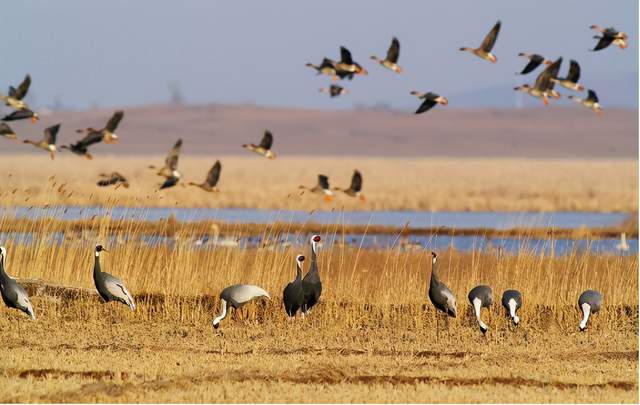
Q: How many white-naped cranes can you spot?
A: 9